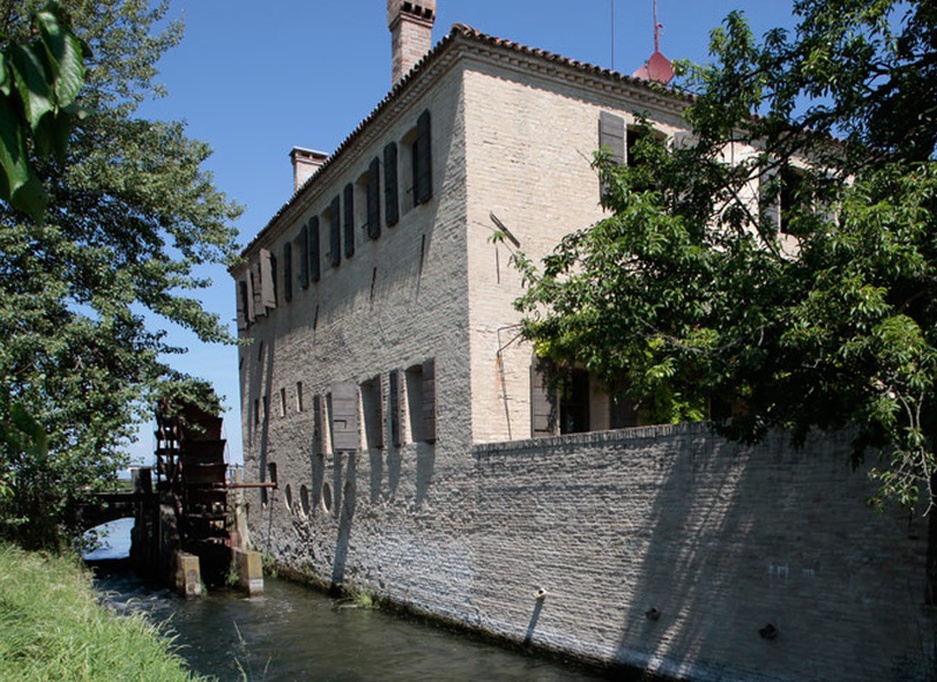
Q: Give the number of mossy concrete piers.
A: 2